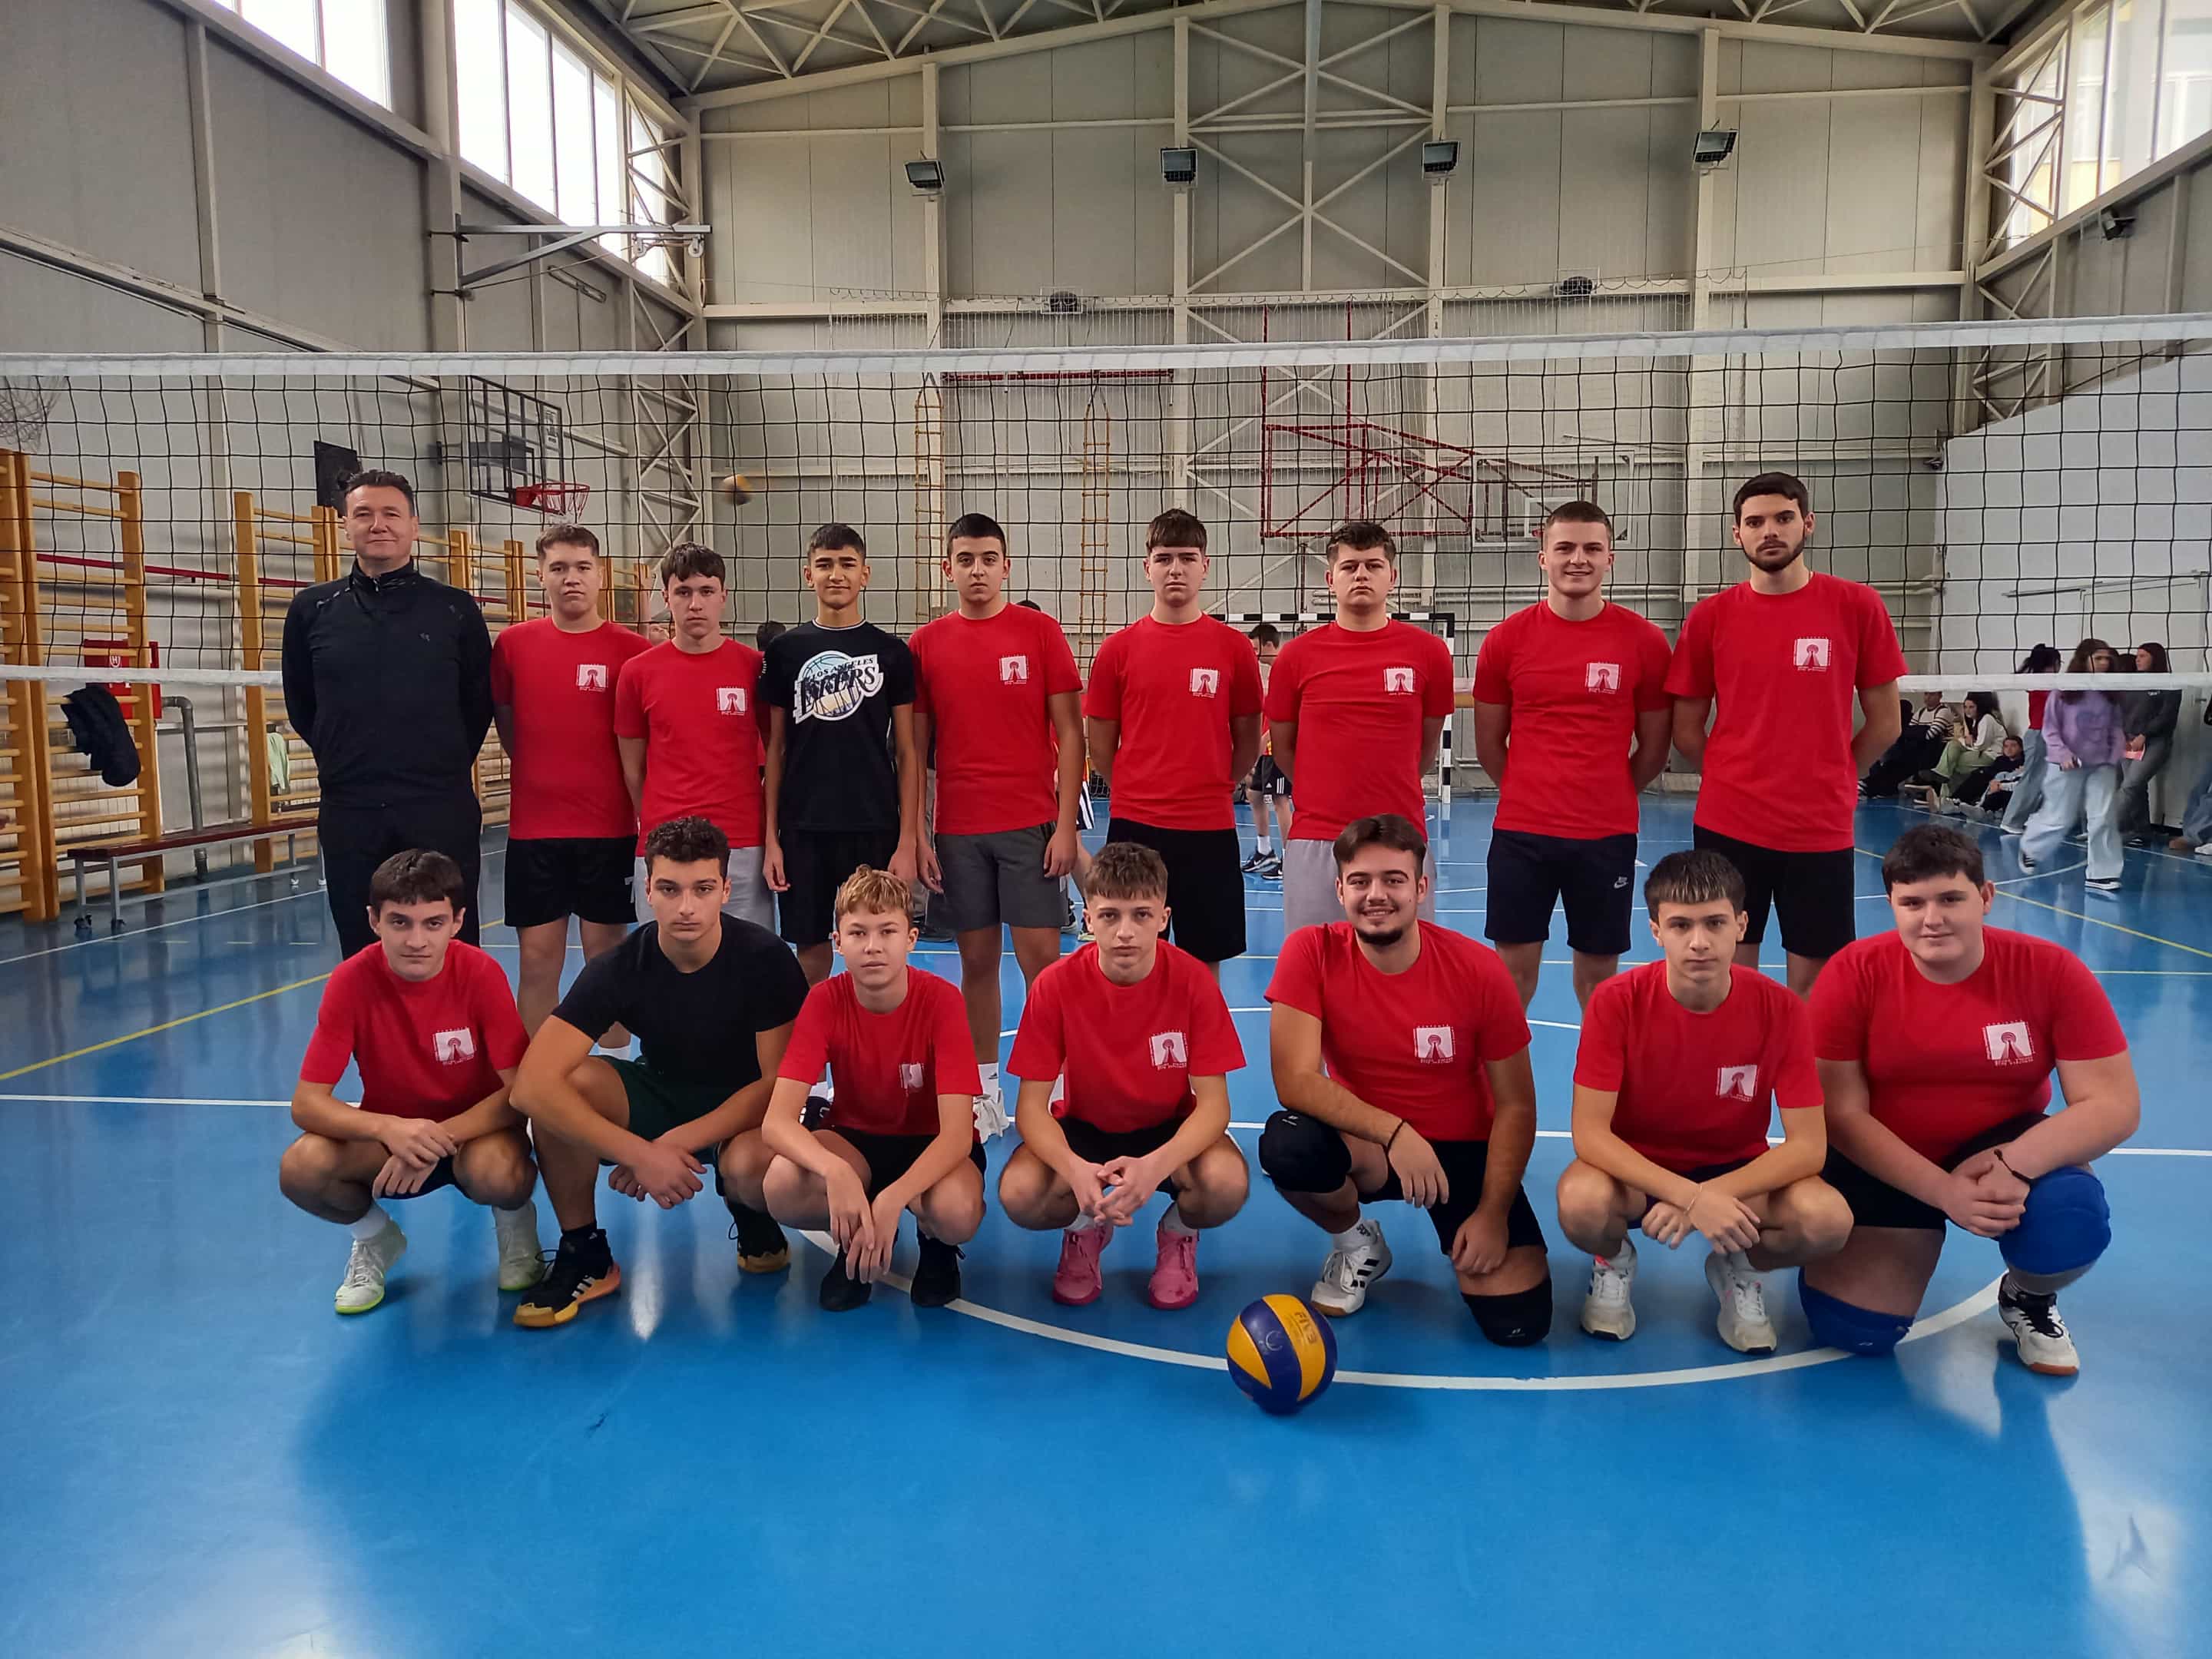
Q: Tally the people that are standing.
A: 9